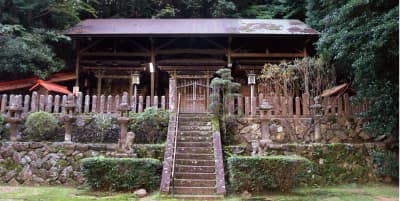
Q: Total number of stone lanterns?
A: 5